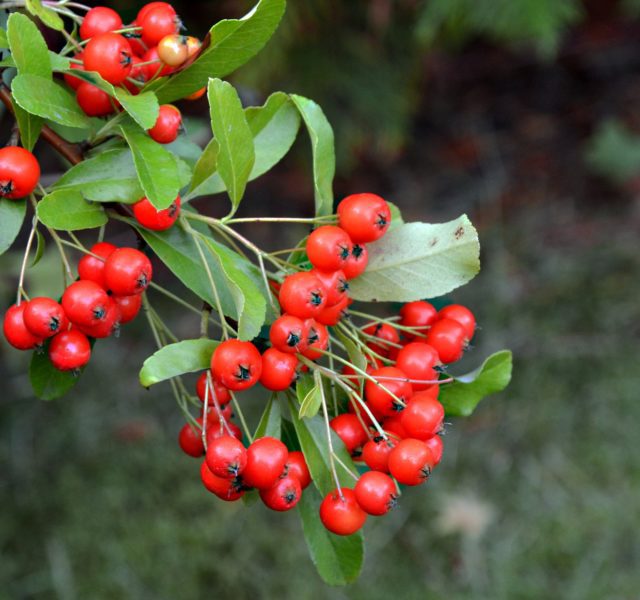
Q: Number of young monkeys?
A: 0